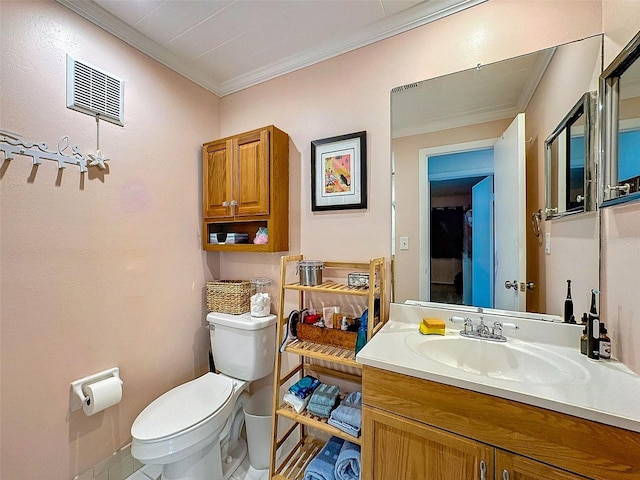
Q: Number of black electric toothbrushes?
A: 1